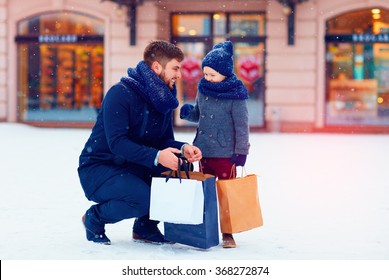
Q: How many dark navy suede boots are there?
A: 2